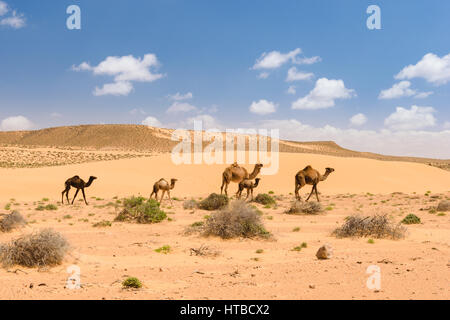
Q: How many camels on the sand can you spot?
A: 5